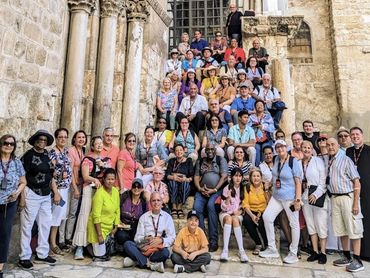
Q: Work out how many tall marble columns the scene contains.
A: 3